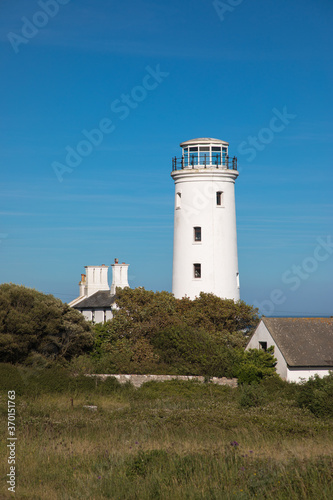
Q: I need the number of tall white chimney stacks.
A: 2